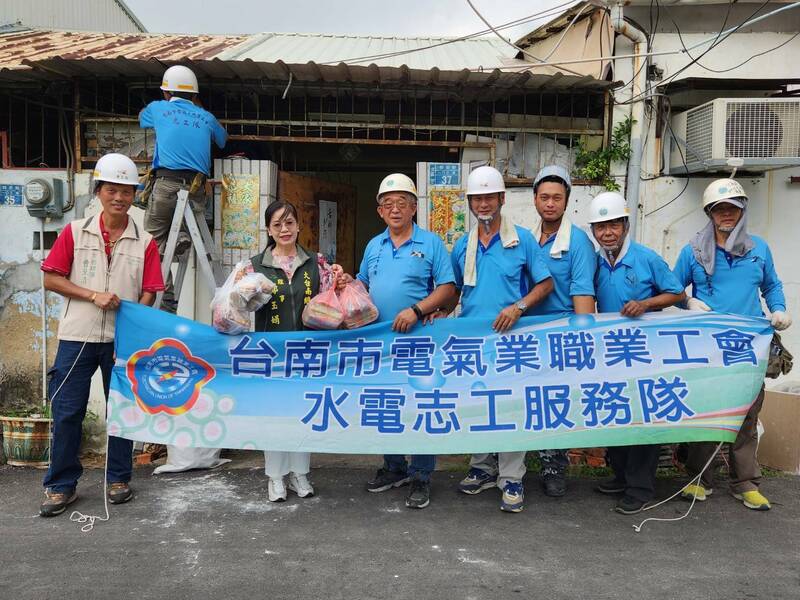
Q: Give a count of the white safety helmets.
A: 7